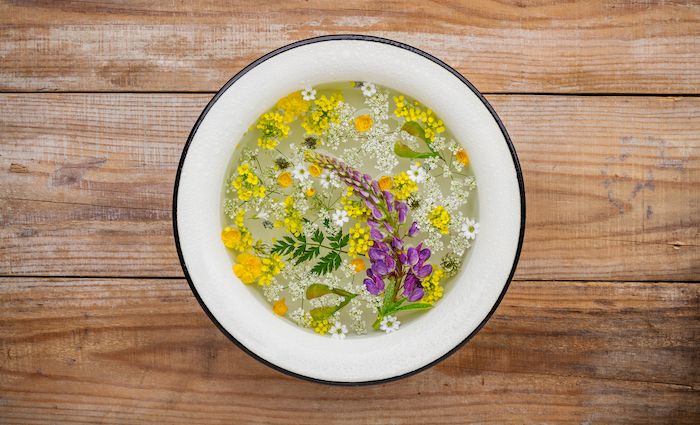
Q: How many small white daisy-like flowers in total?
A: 9